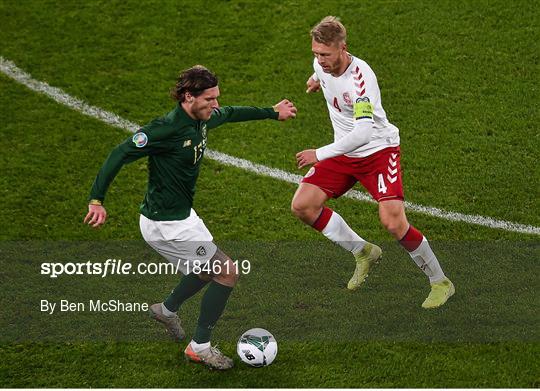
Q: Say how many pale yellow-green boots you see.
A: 2